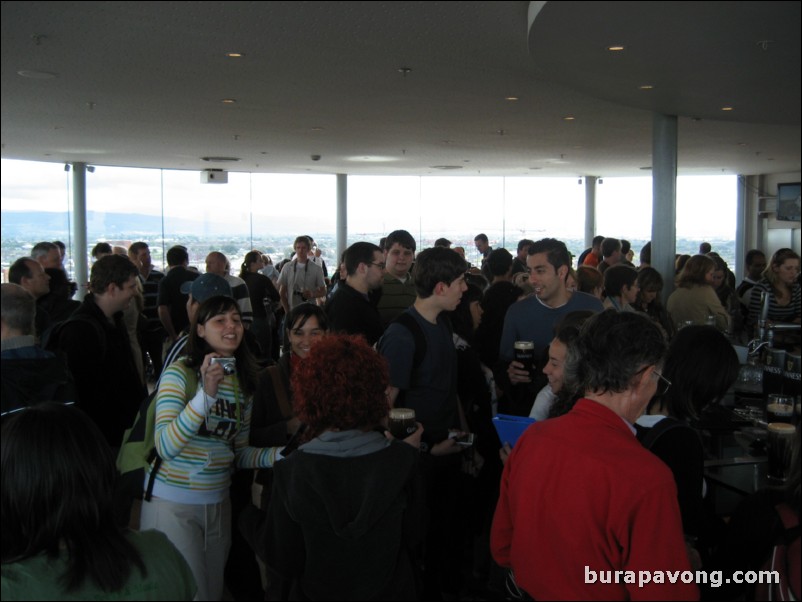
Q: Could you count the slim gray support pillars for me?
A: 4